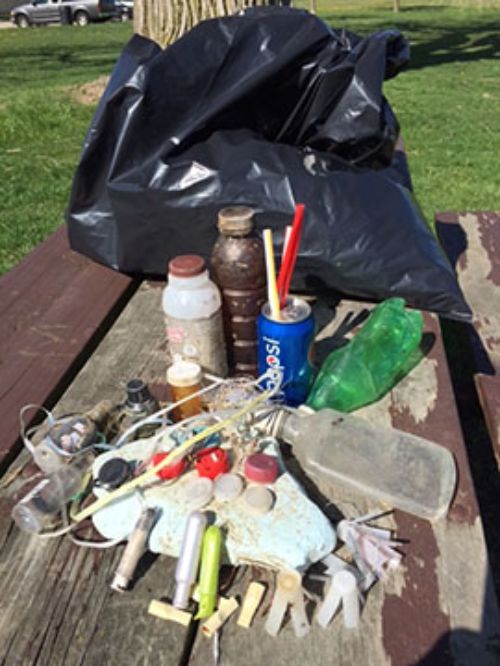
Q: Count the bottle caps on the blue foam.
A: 7